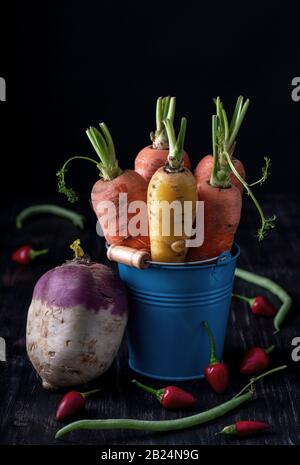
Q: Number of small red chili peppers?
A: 7